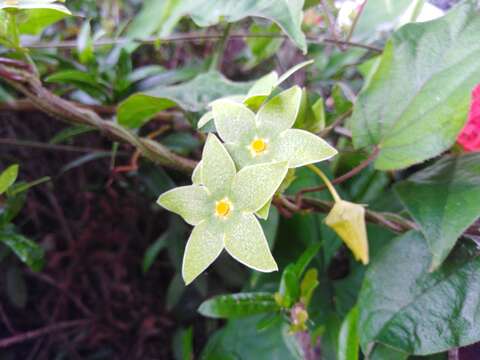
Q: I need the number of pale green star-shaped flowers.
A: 2